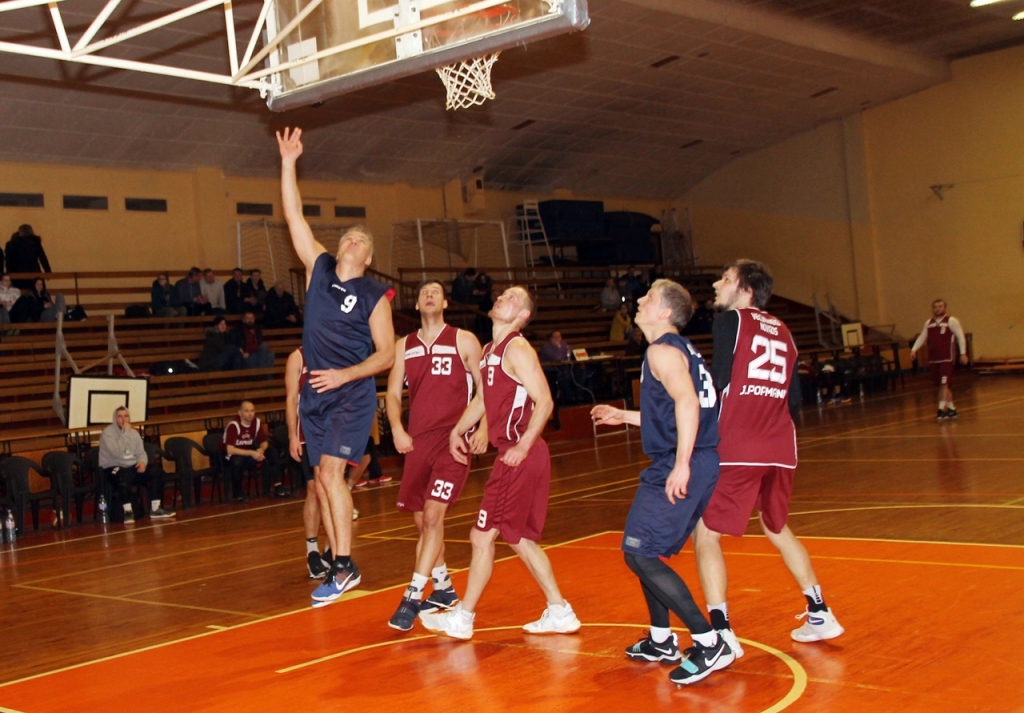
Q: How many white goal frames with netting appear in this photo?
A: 2